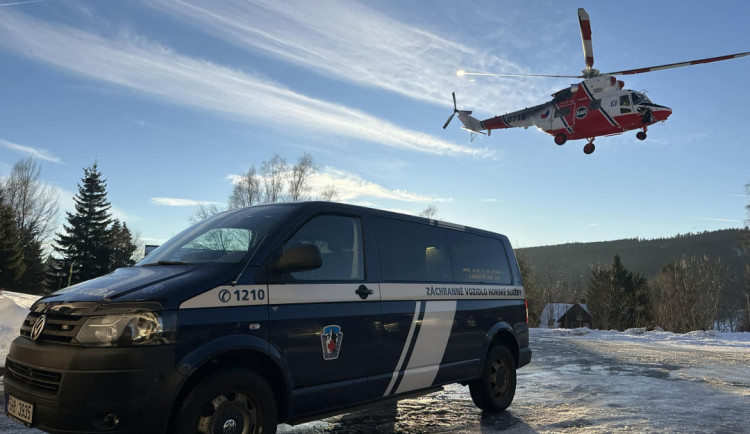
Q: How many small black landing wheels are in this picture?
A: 3